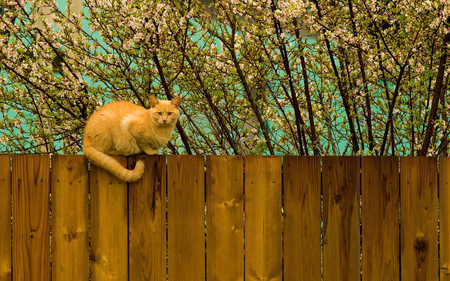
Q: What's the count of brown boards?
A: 13